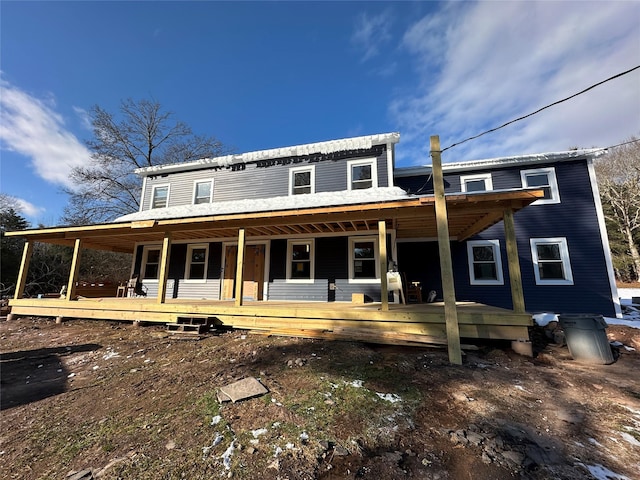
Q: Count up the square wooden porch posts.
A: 6